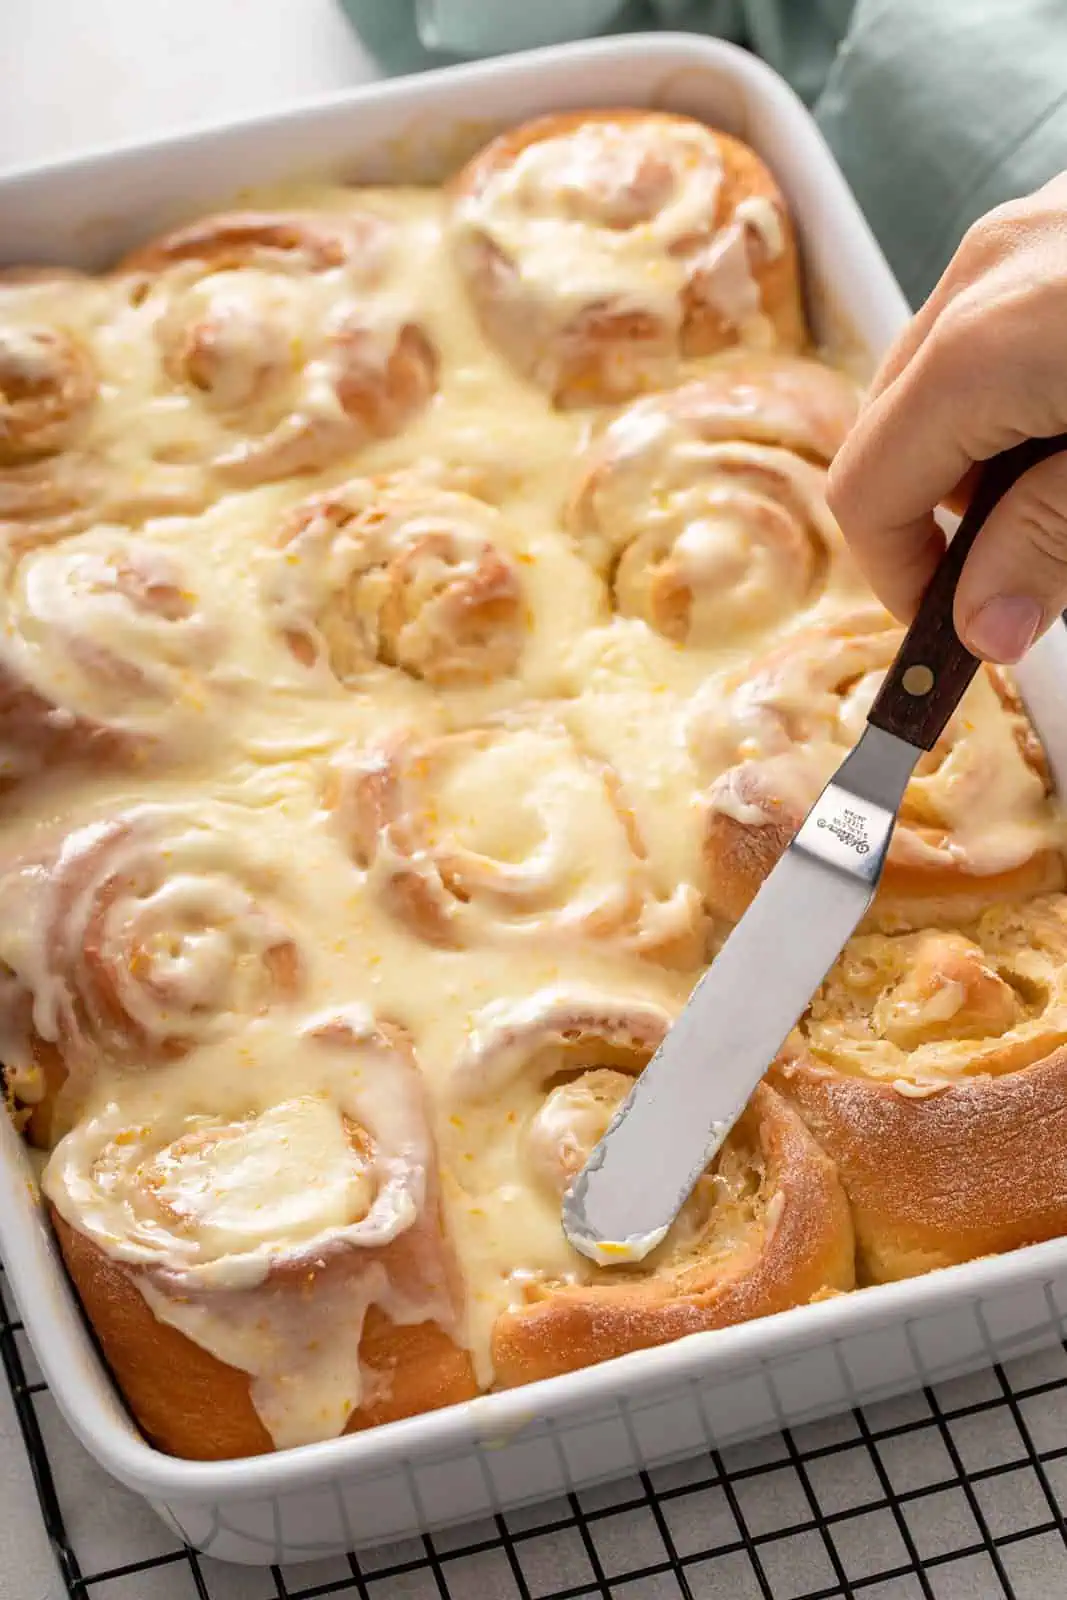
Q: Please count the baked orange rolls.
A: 12